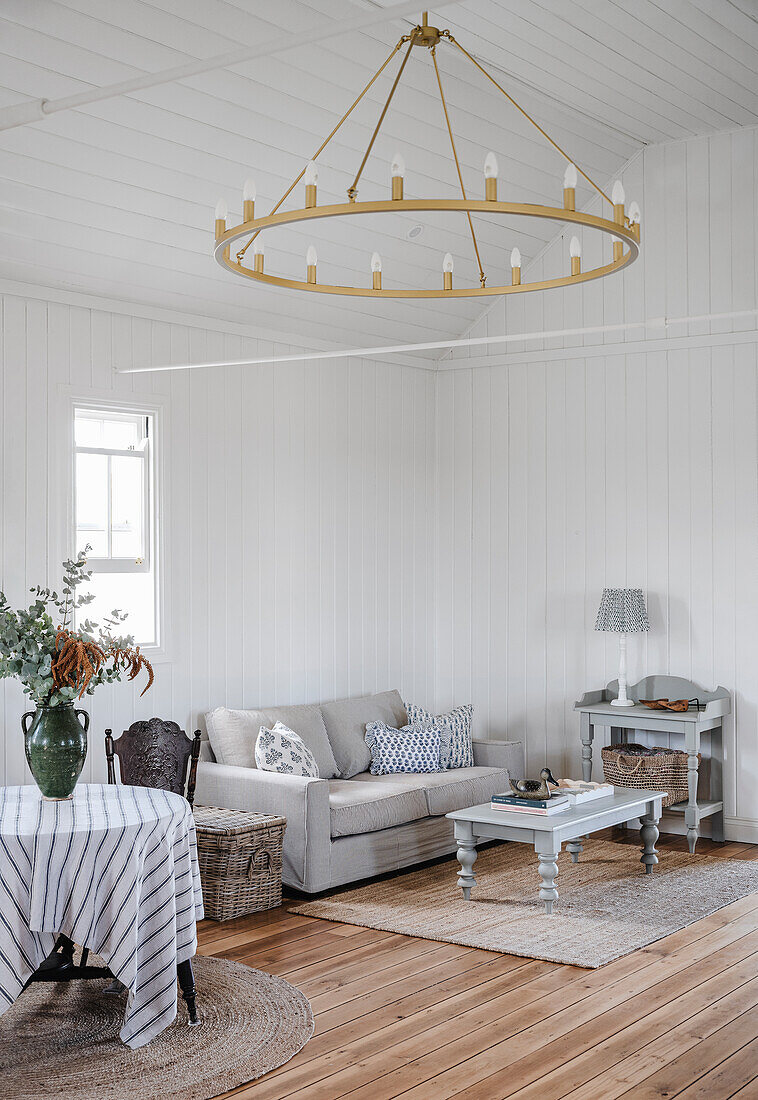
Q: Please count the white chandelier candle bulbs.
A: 15